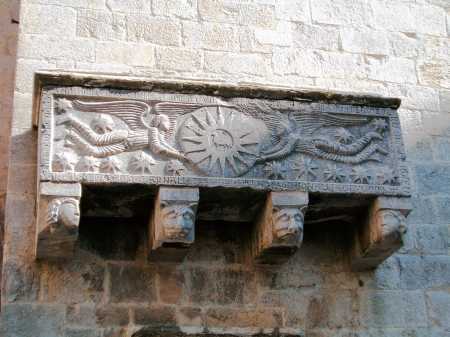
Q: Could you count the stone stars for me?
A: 14